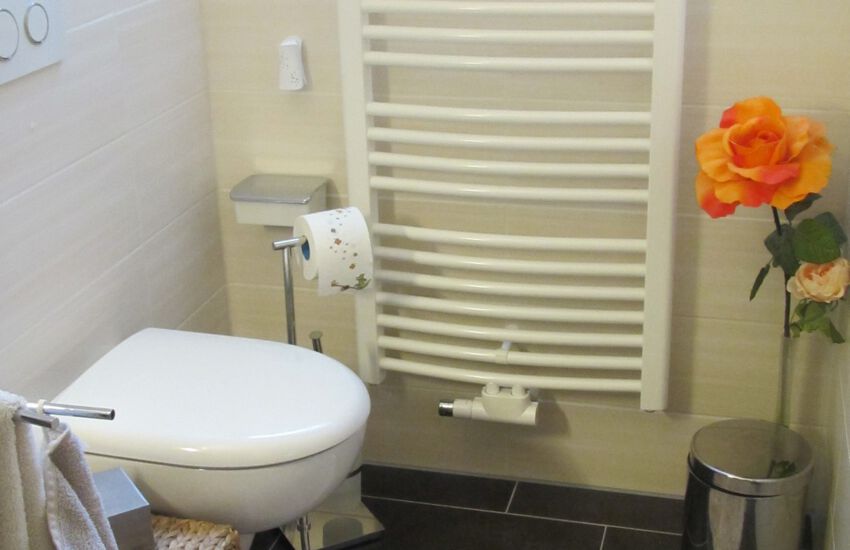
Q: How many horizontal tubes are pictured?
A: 14